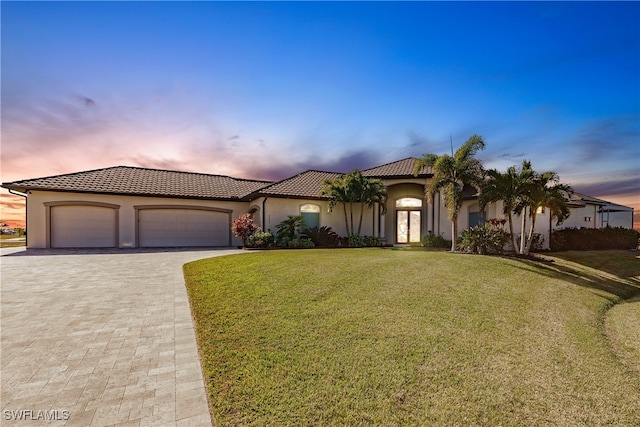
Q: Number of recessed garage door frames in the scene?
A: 2